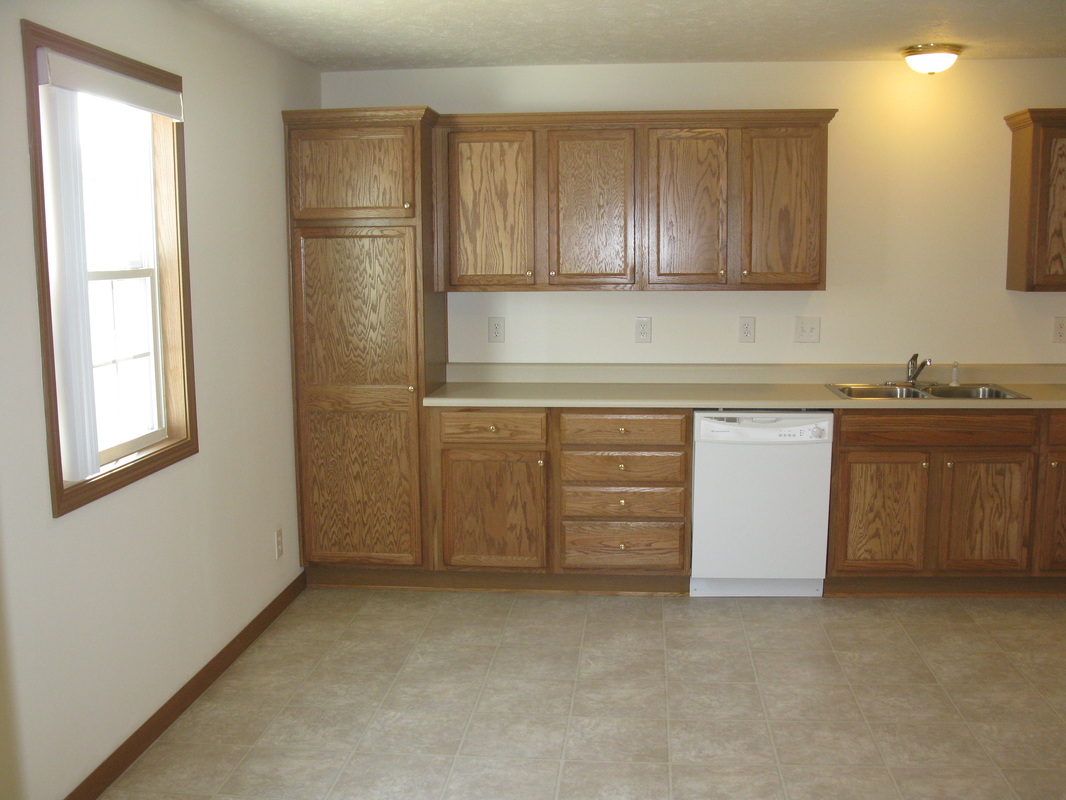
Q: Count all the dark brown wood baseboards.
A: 1